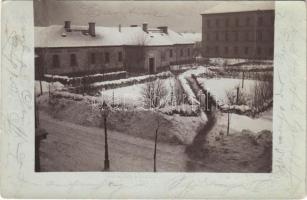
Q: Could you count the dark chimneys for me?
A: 4